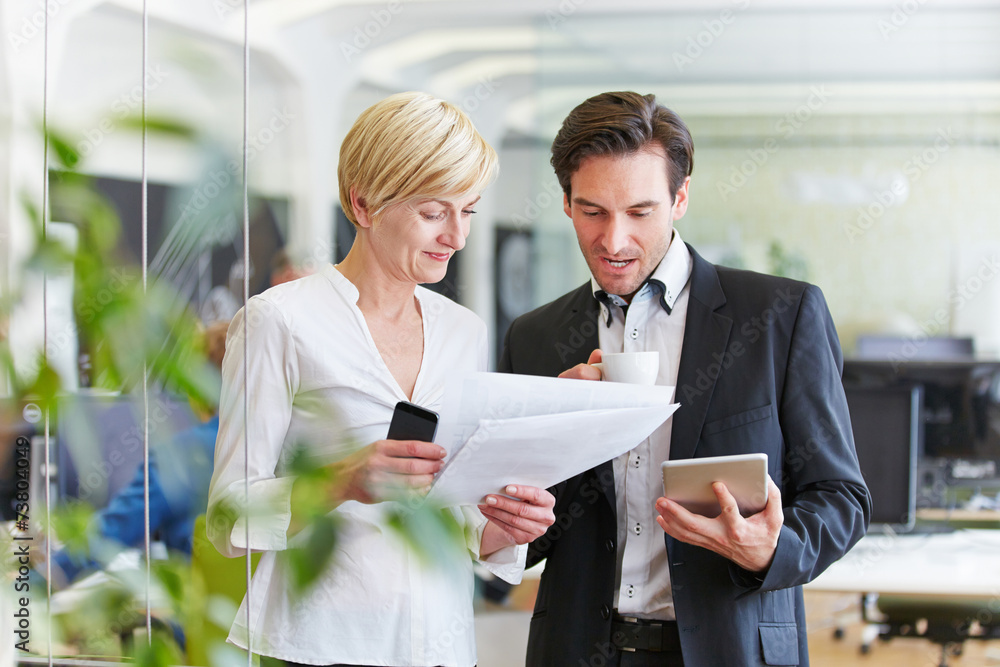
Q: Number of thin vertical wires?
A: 3